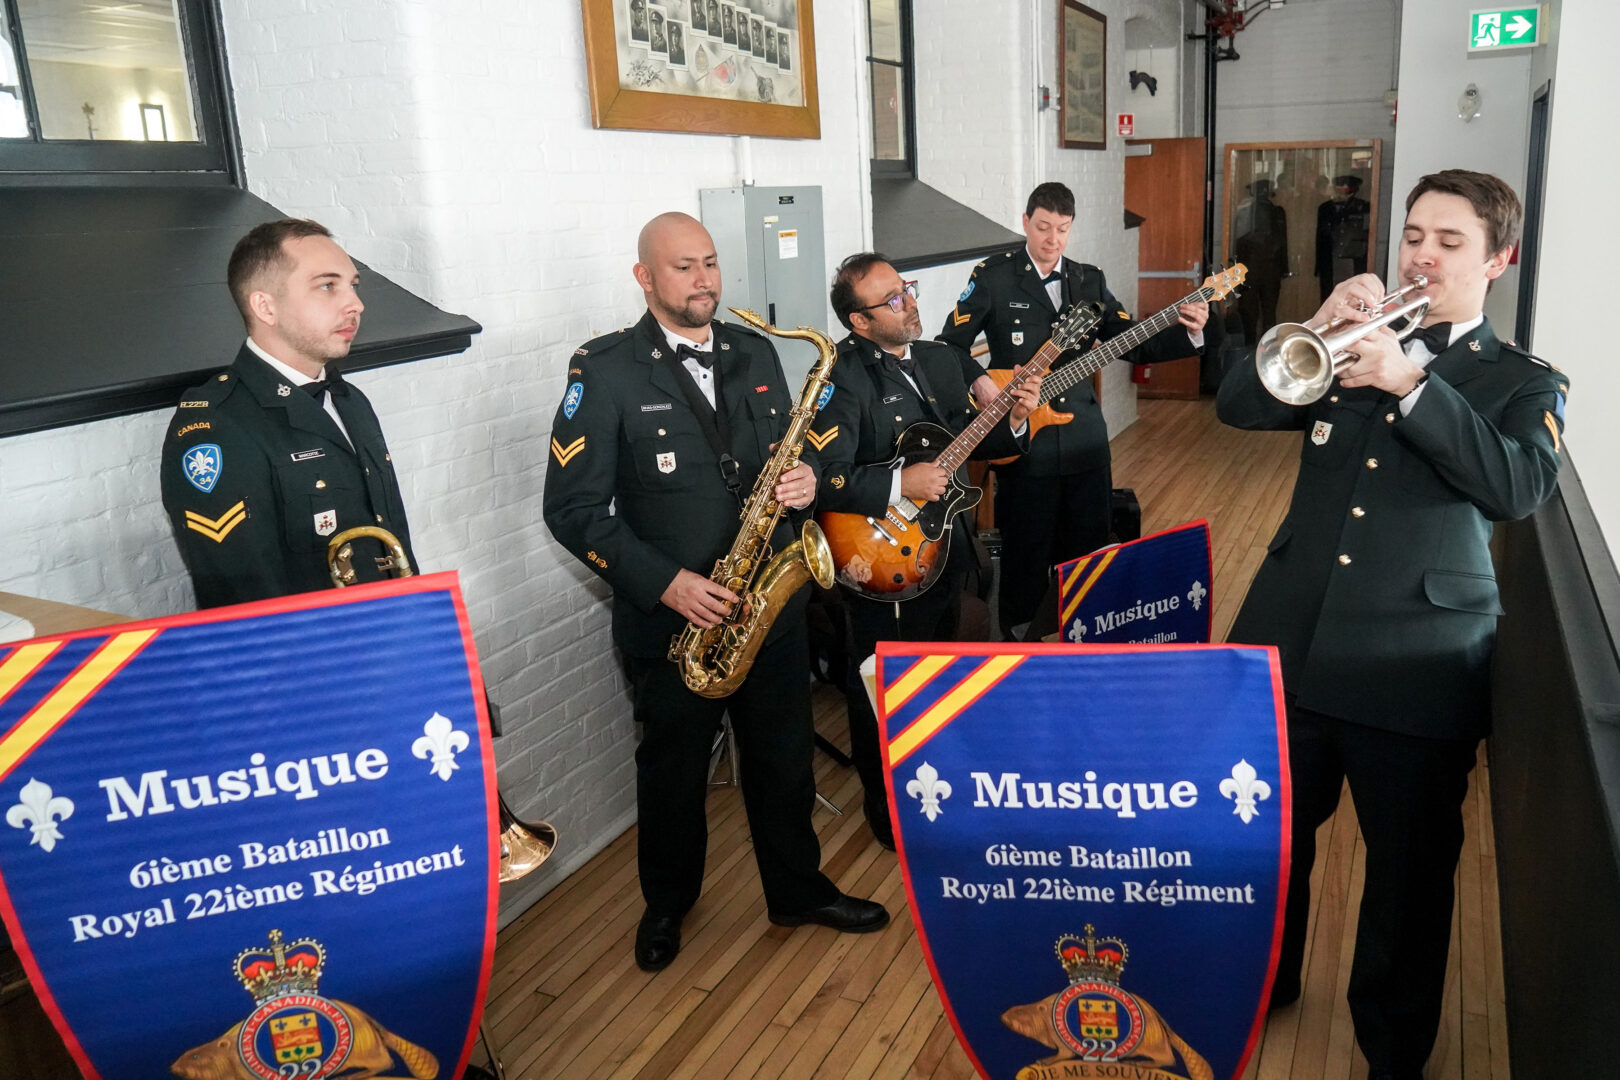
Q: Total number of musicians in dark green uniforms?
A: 5